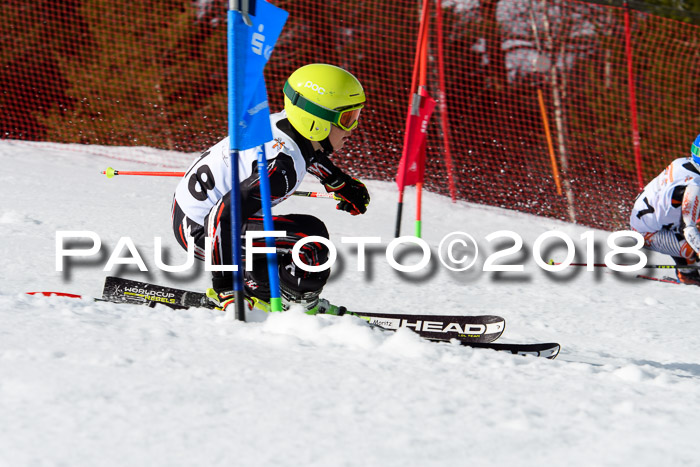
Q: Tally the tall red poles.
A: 4